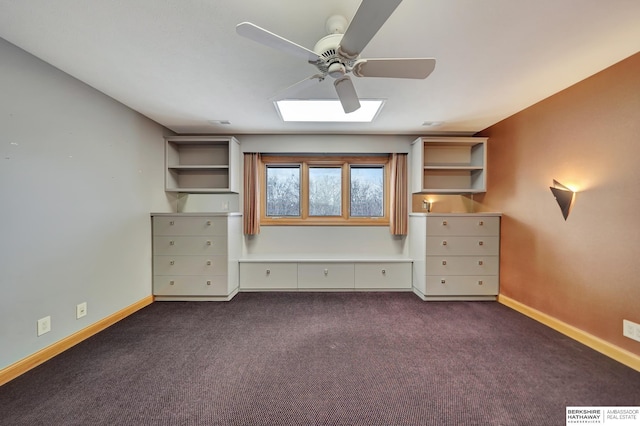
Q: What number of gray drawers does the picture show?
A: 11